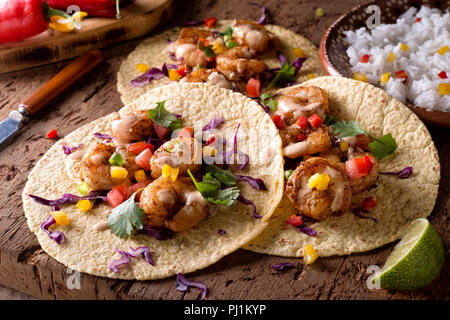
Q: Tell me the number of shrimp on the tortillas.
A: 12